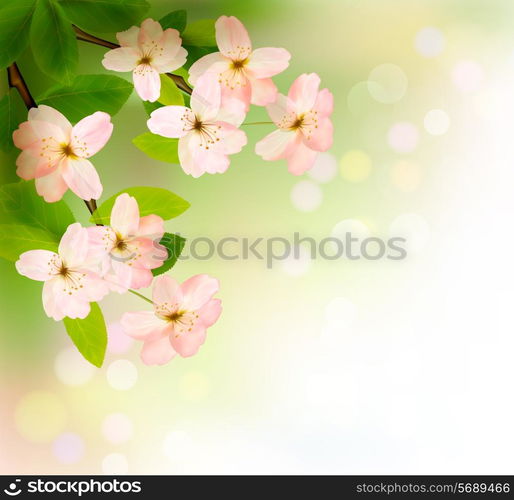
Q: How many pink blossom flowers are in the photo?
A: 8